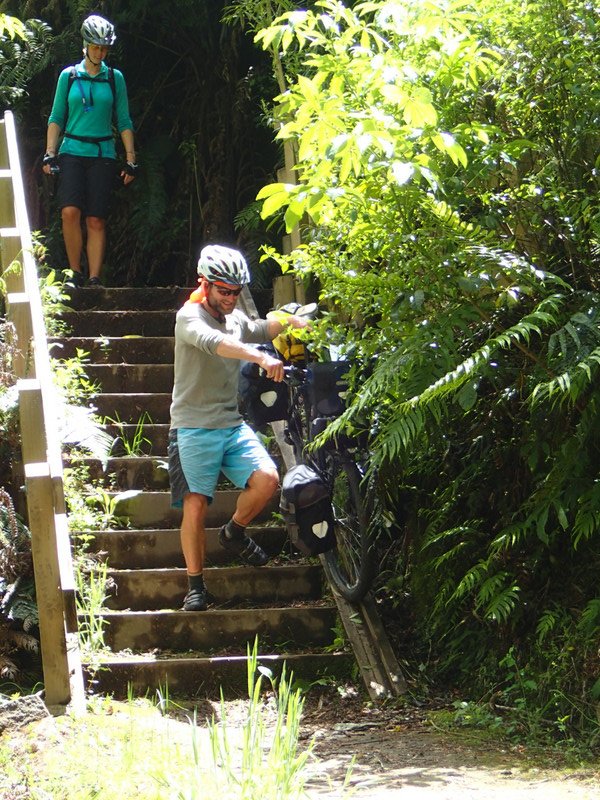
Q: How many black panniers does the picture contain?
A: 3